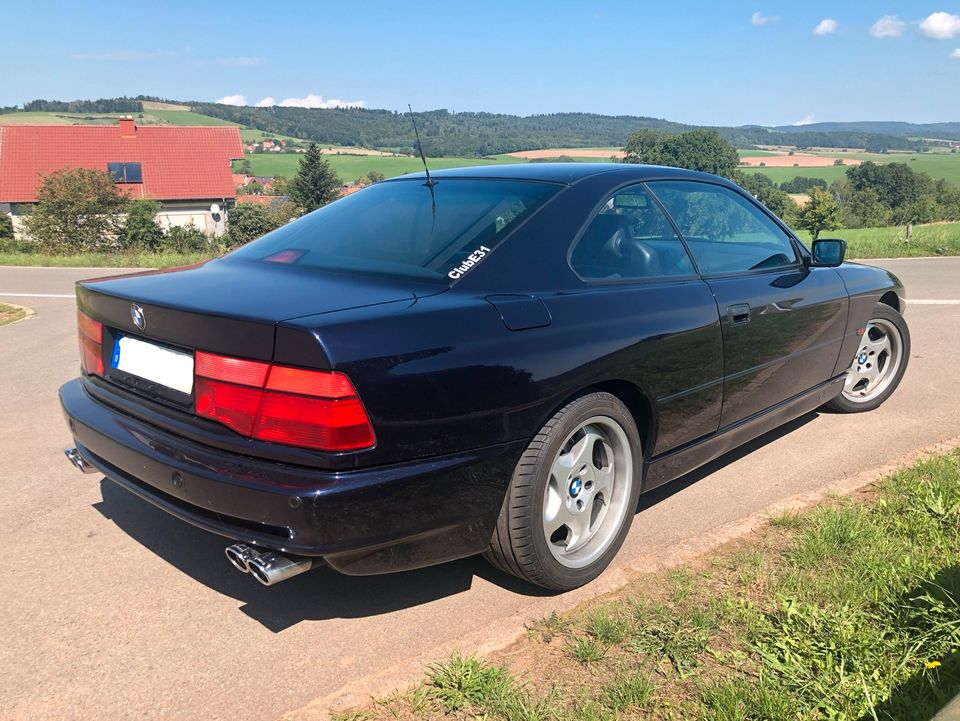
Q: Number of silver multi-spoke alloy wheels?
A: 2